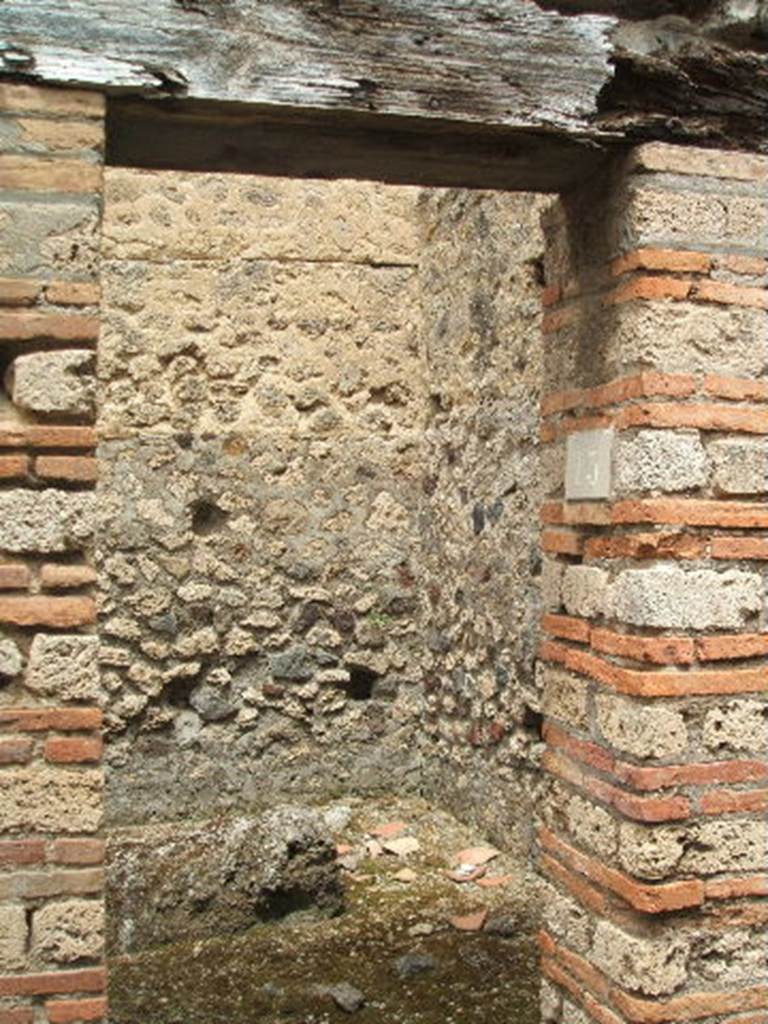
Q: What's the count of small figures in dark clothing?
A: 0